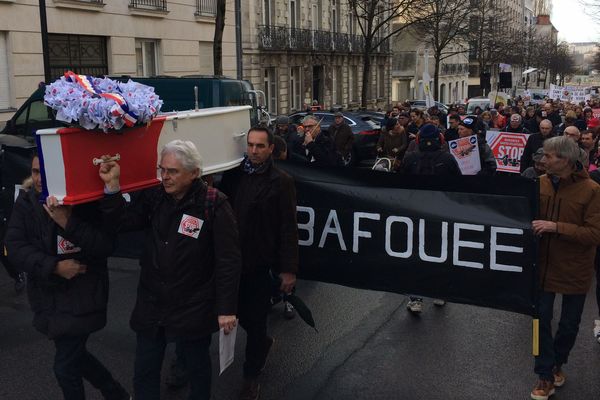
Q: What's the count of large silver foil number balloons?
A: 0